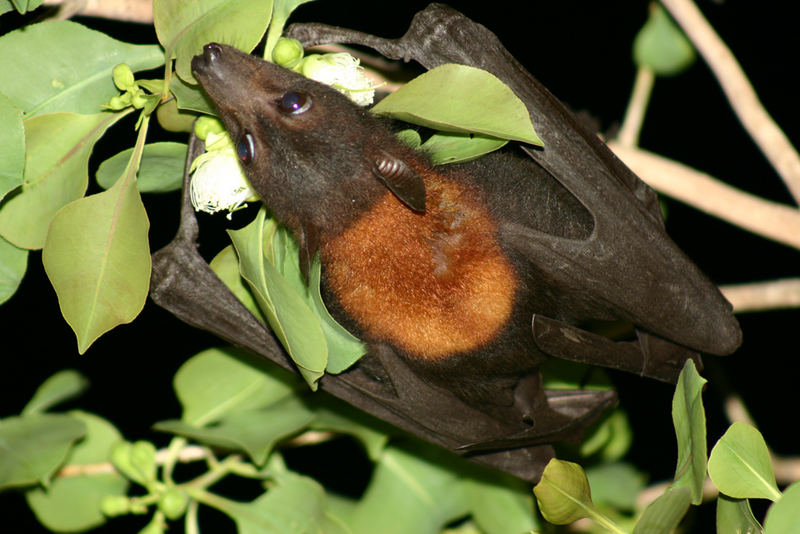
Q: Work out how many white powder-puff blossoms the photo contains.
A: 2